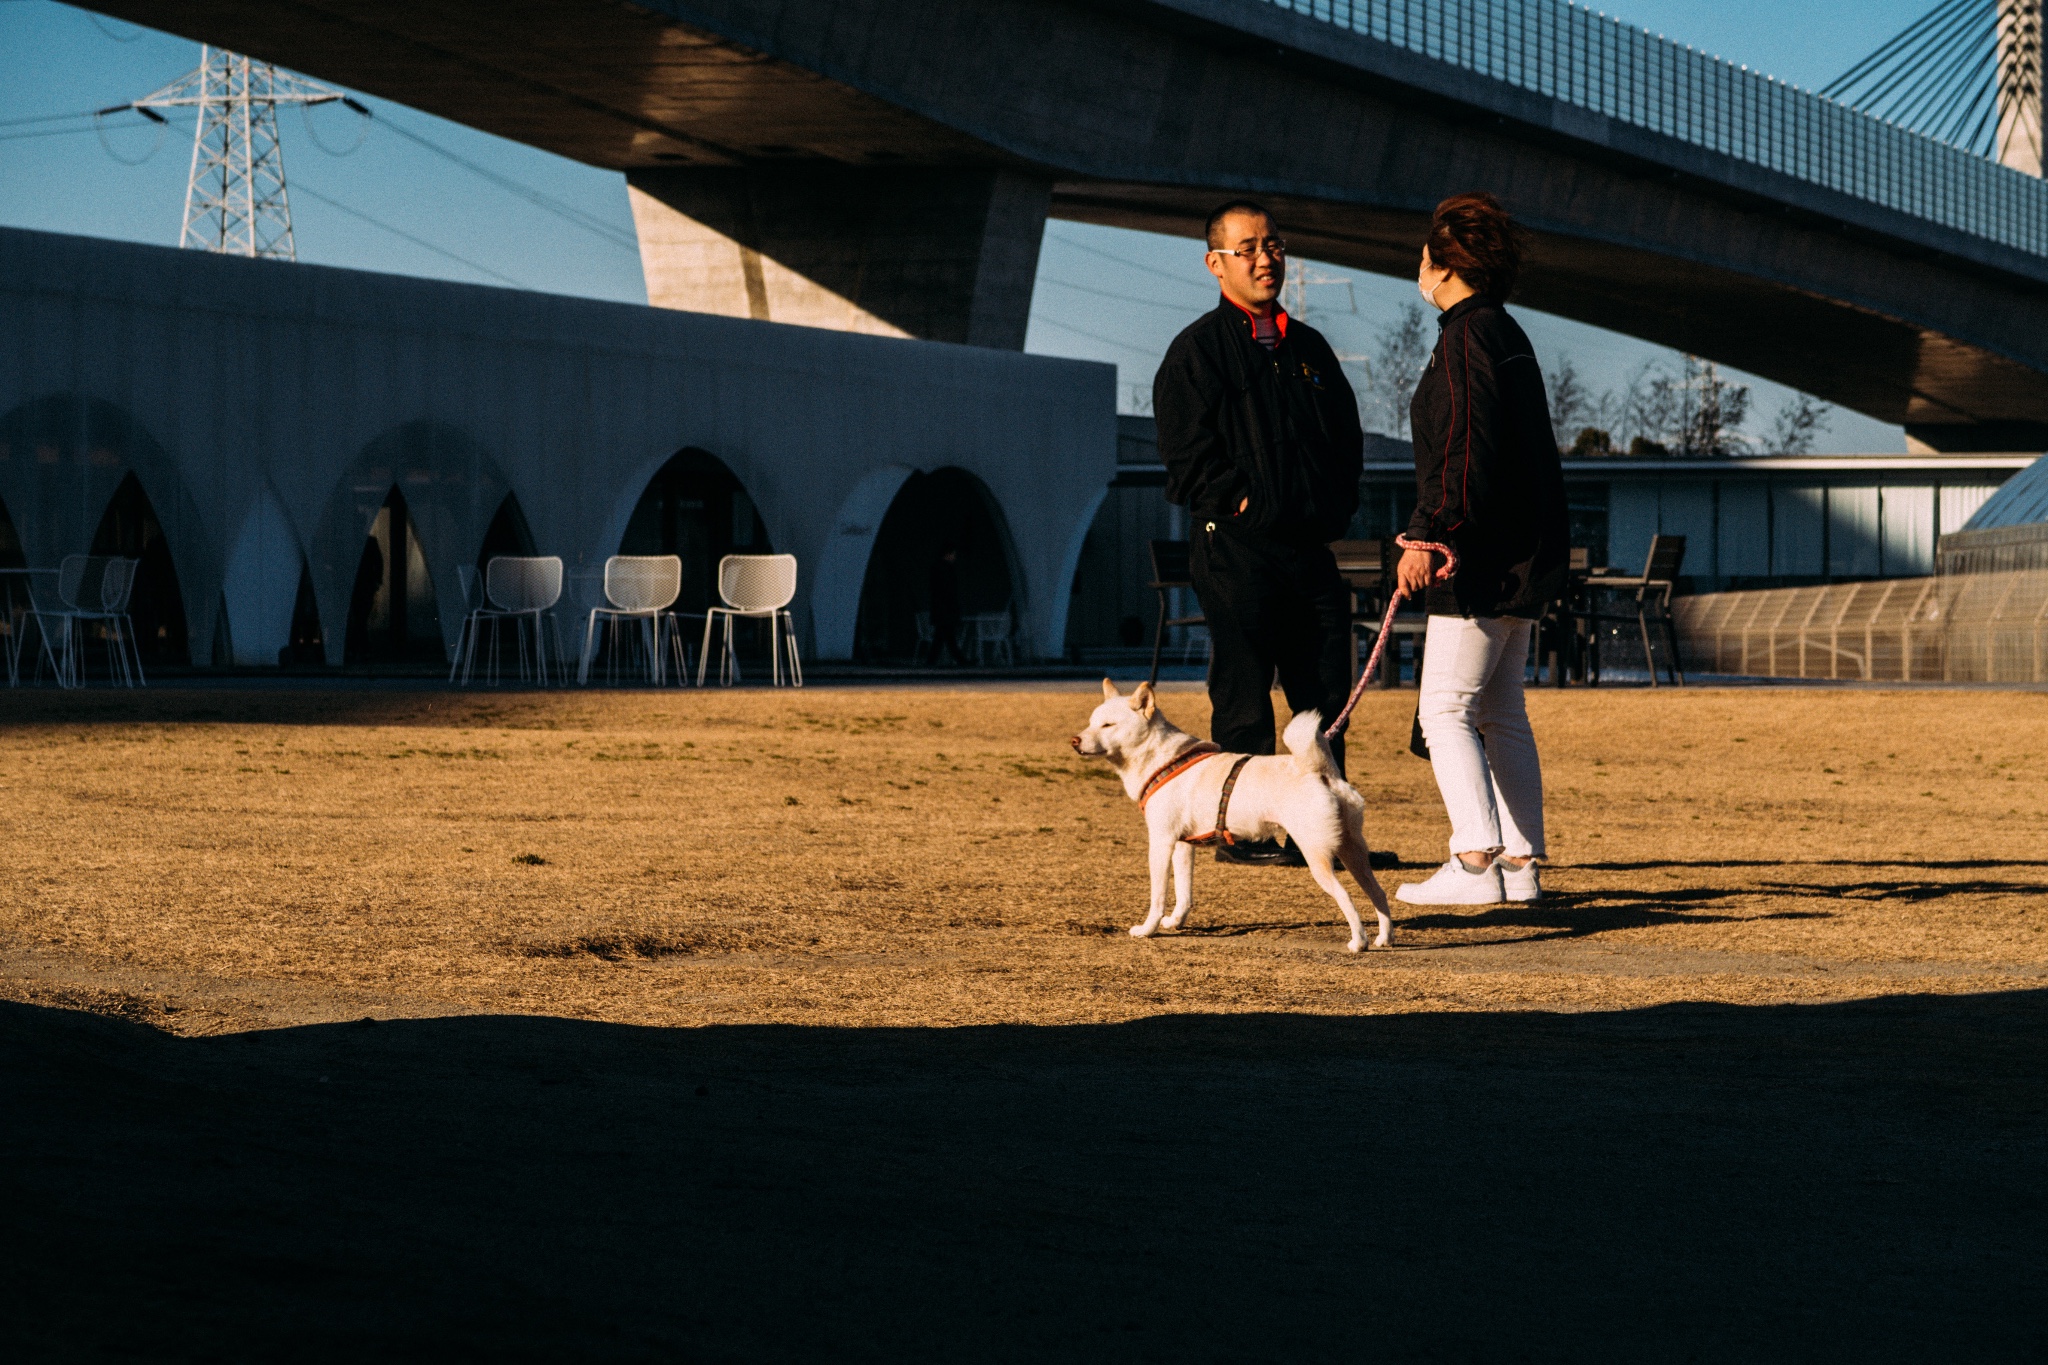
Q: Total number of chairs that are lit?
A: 3